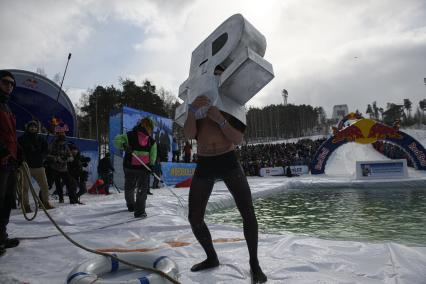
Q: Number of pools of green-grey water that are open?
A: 1